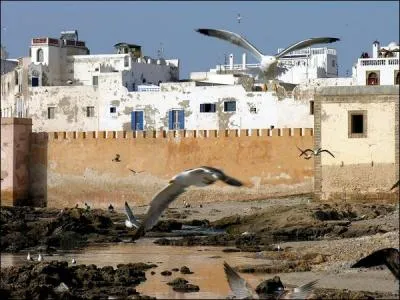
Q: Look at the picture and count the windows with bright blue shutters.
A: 2